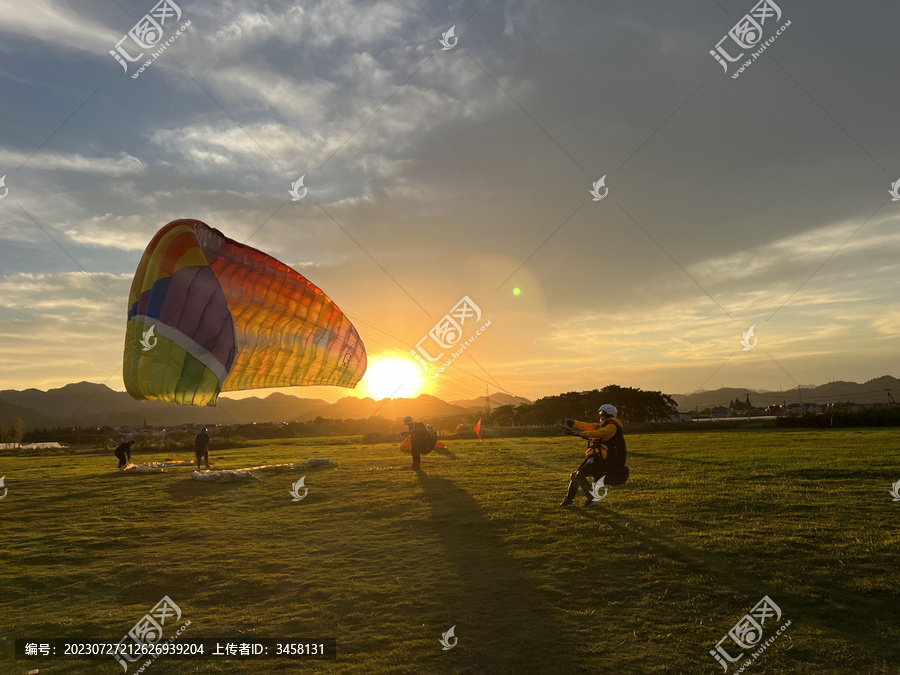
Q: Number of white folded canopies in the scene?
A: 2